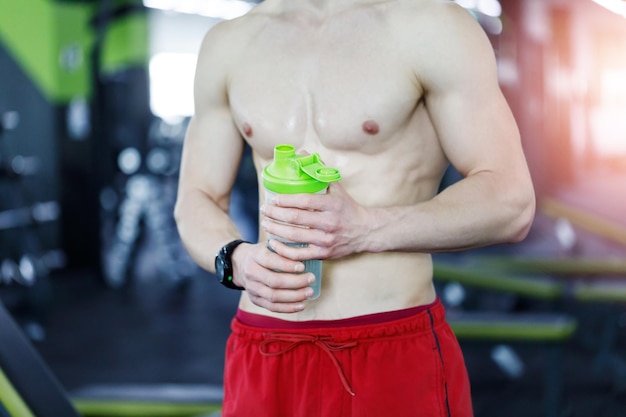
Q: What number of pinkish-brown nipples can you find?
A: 2